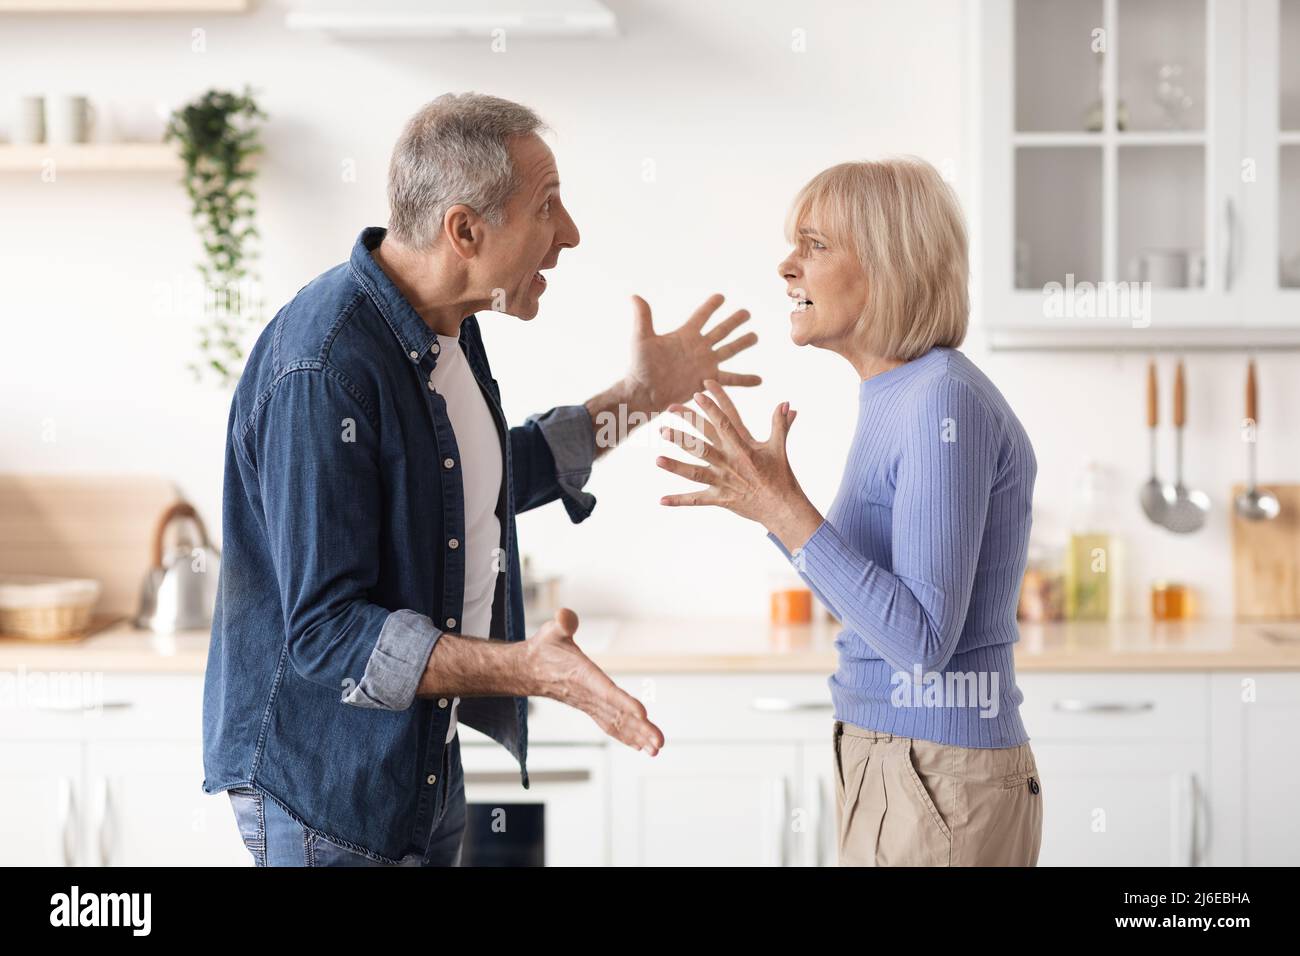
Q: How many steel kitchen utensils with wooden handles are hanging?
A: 3